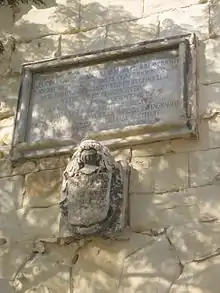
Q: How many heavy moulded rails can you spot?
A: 4